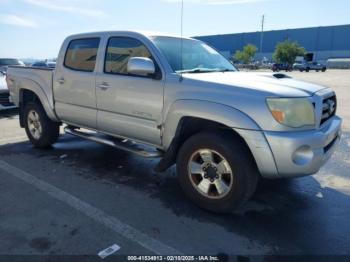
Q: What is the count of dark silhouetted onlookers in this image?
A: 0